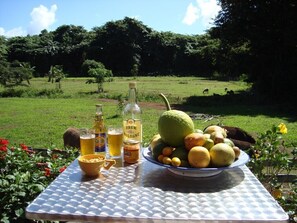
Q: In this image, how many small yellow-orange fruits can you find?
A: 4